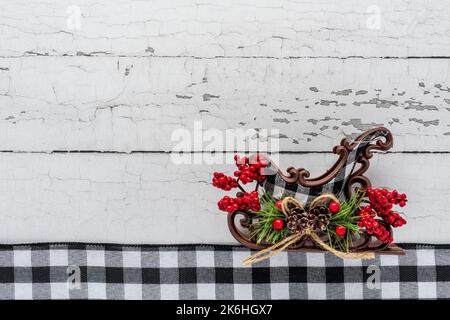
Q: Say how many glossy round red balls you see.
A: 4